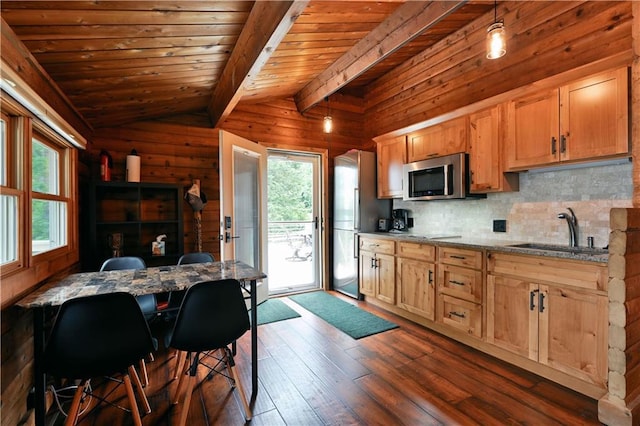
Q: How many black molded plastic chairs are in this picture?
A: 4